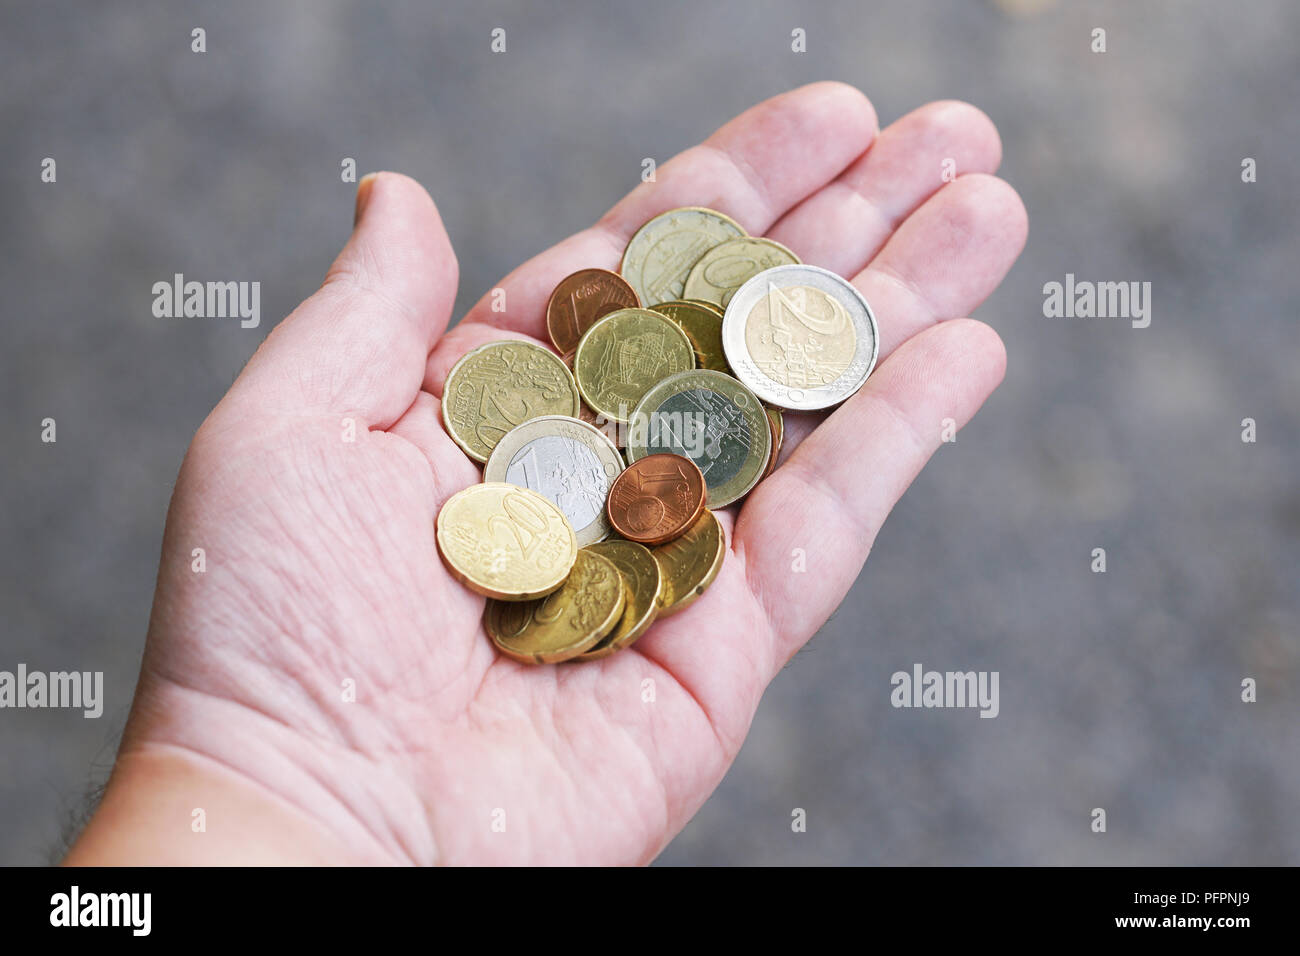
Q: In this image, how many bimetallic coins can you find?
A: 3